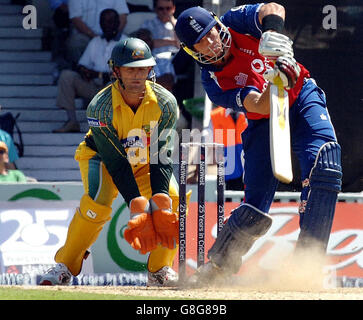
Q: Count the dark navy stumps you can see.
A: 3